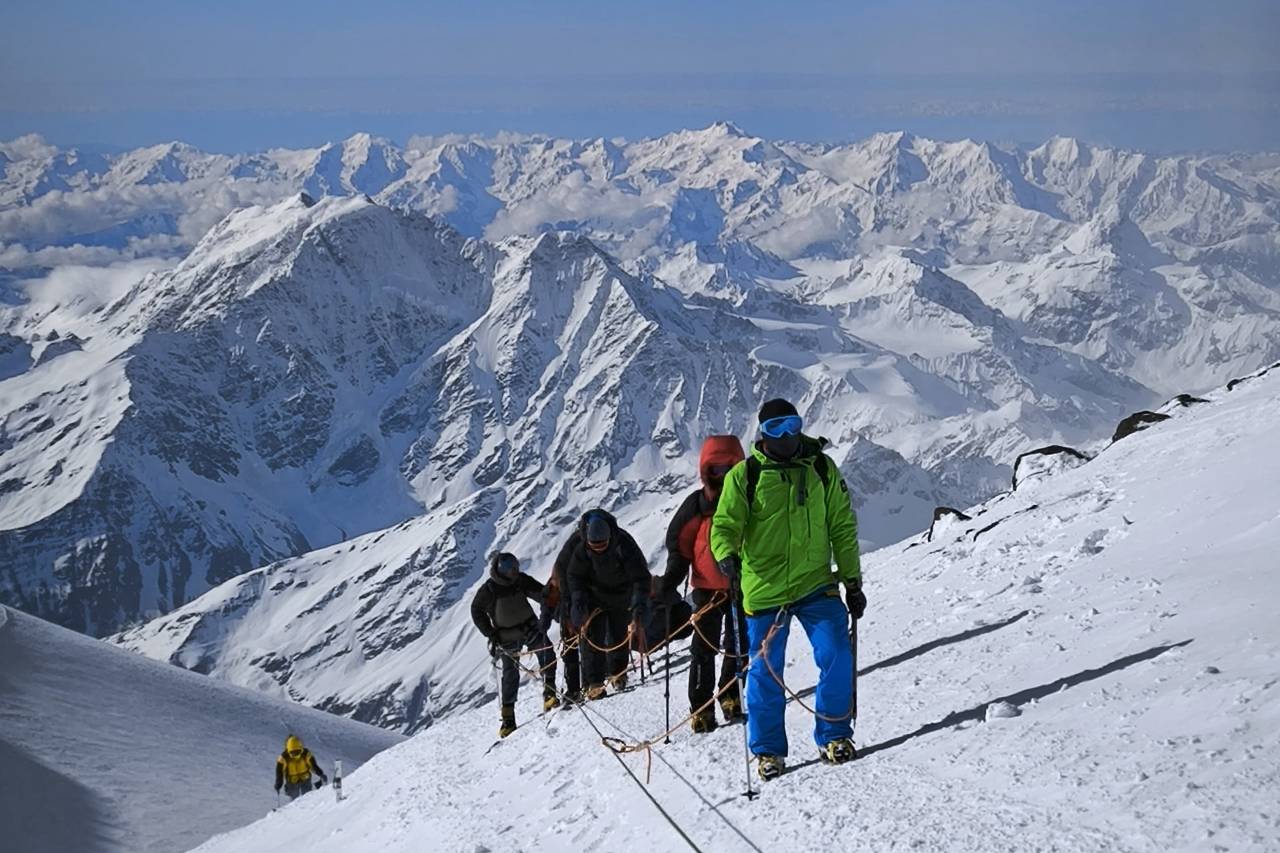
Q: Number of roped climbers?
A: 5